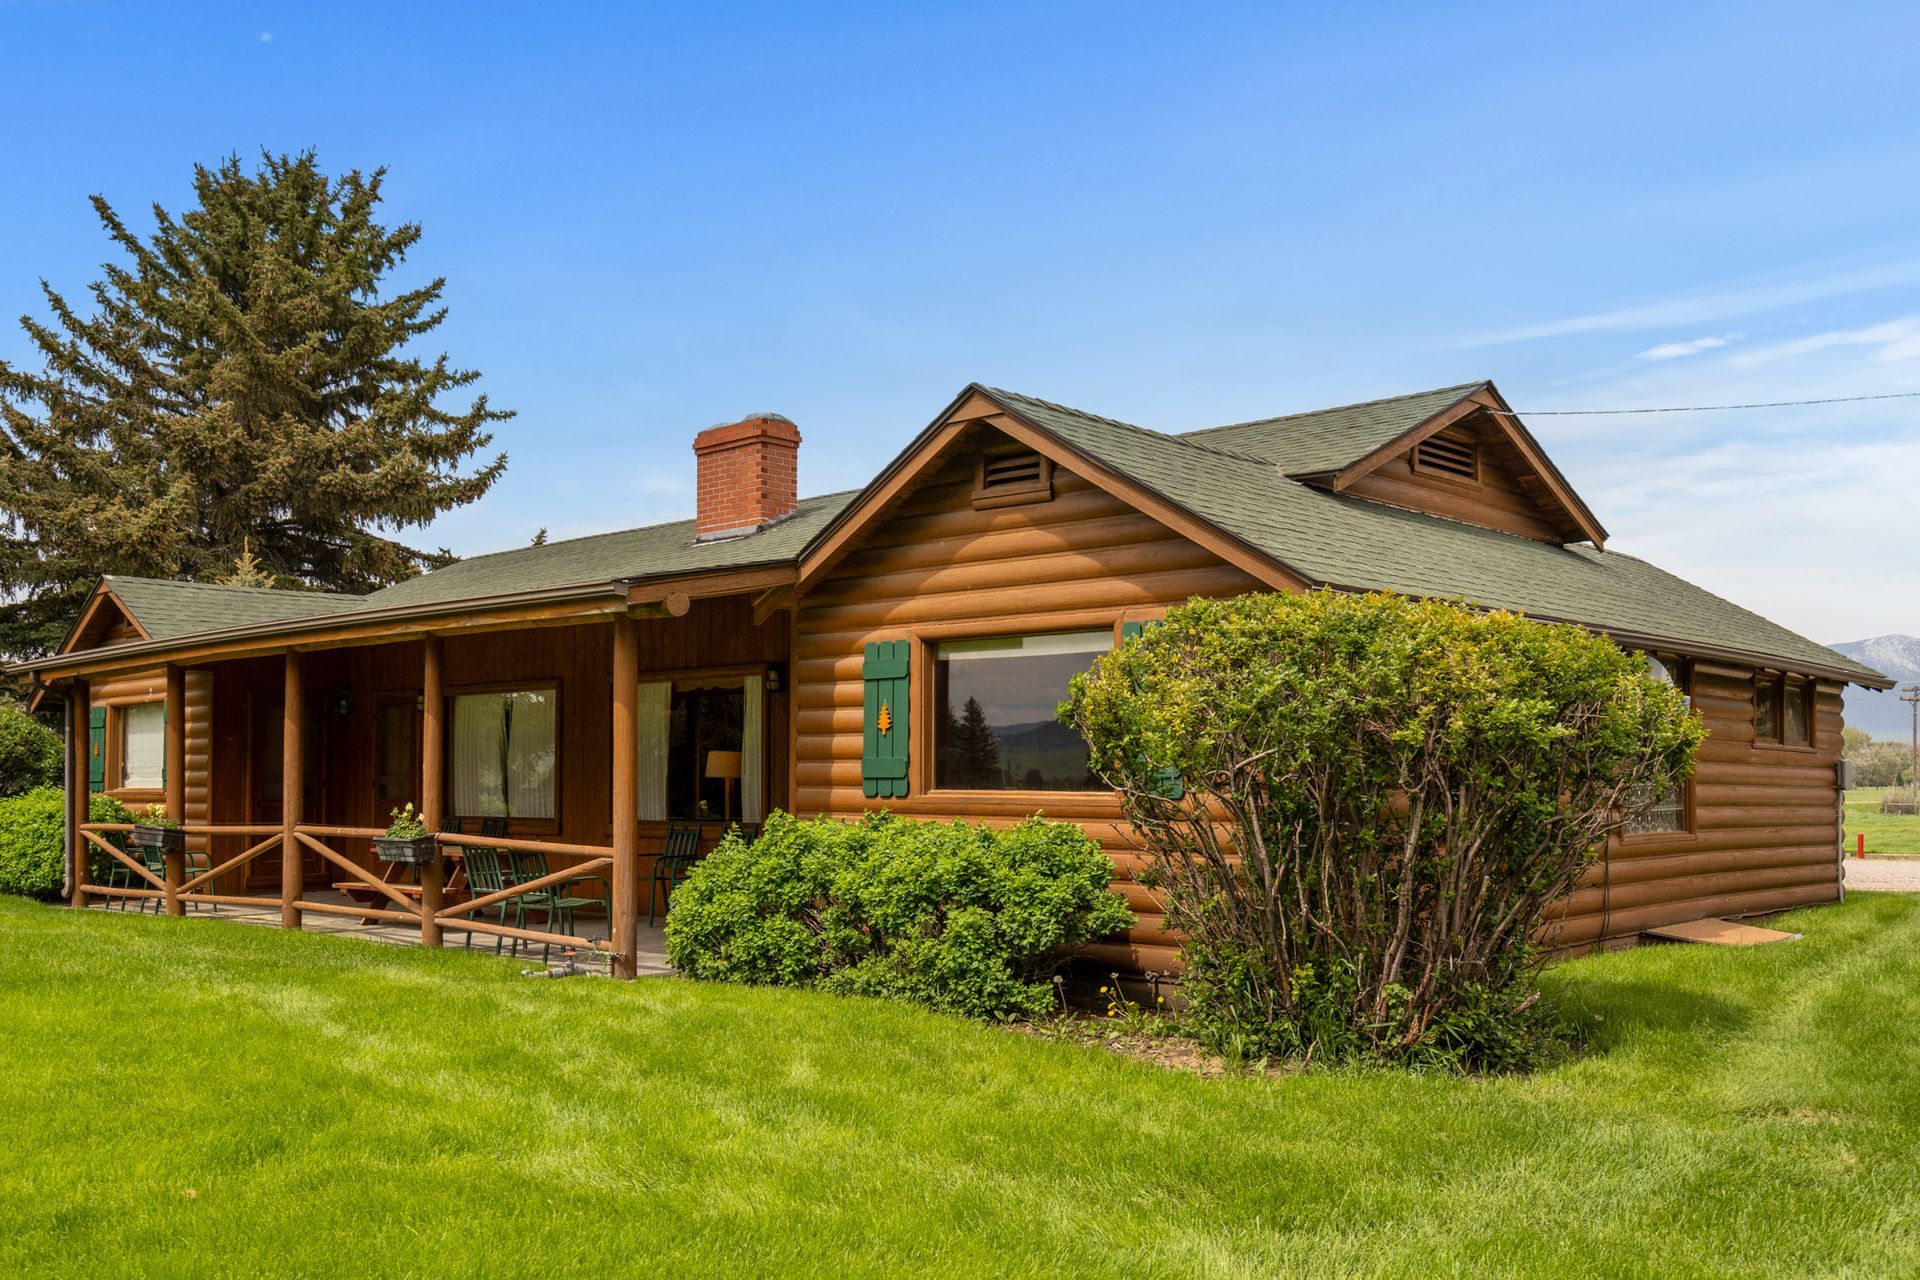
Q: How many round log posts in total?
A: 5